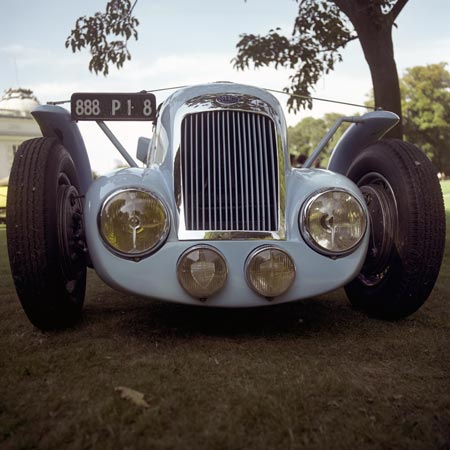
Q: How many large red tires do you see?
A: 0